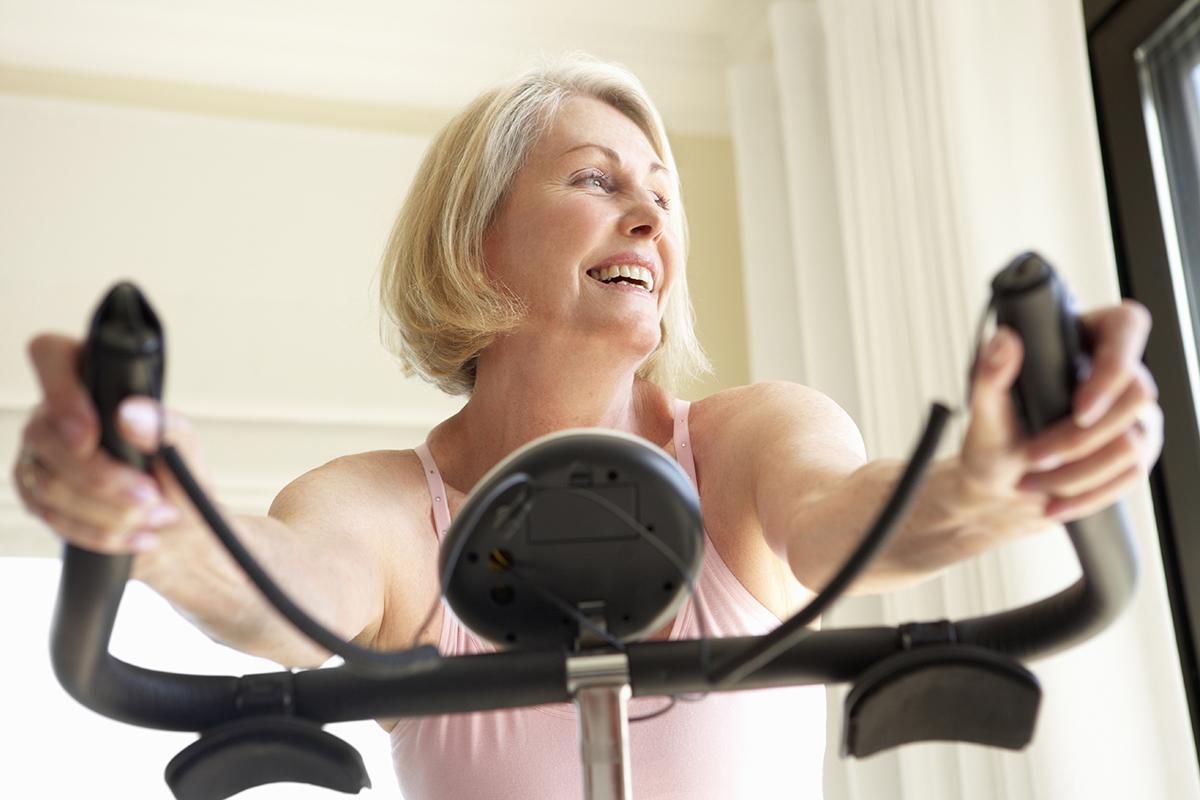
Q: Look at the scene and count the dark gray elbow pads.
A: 2